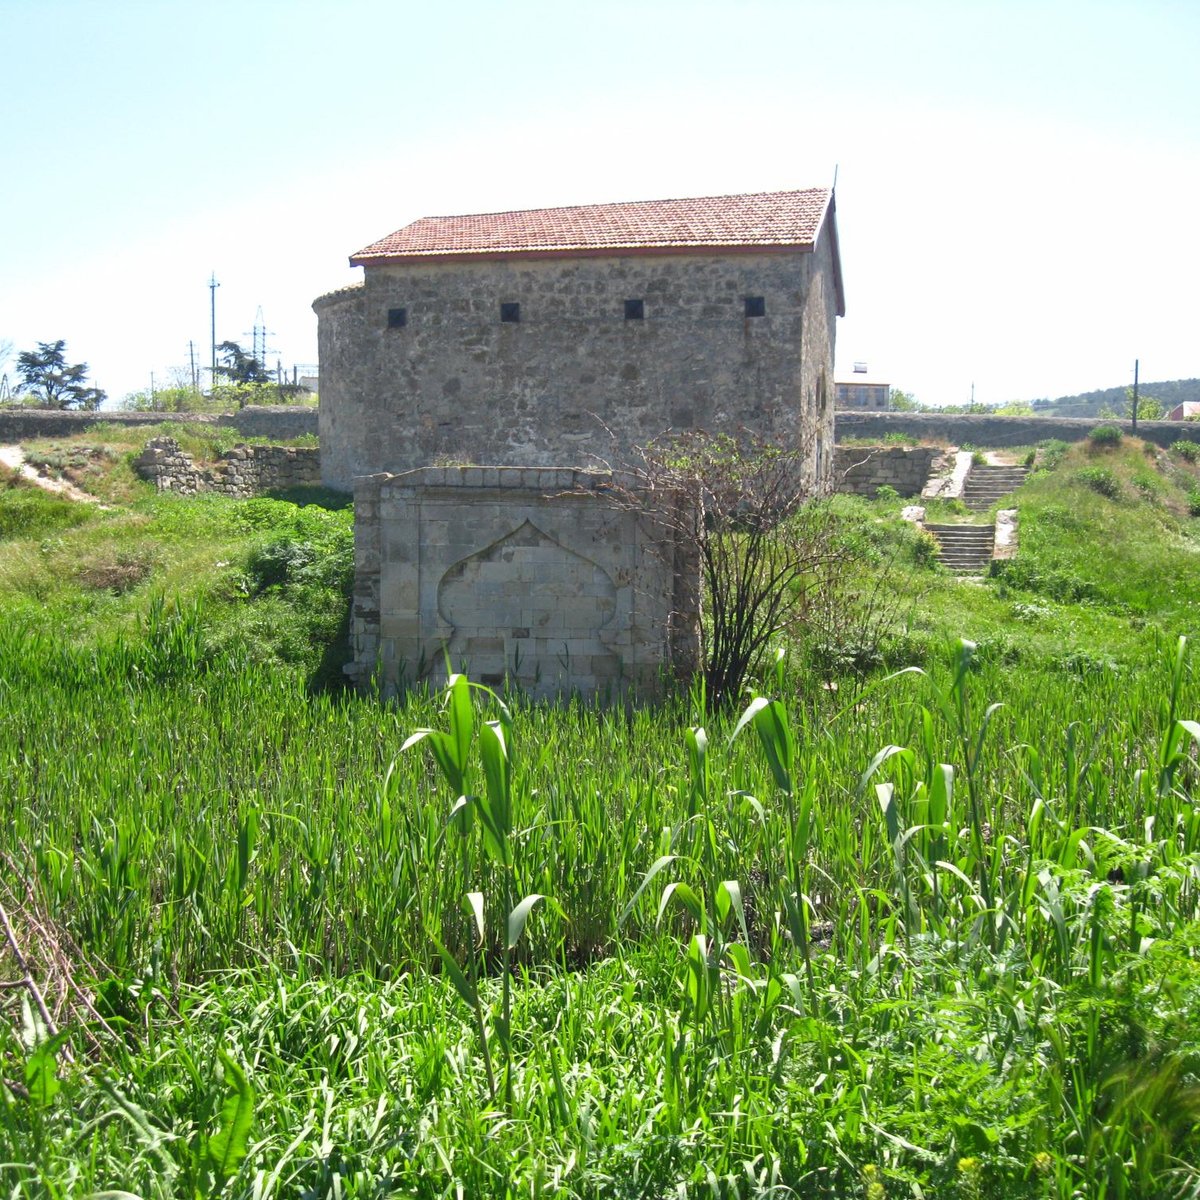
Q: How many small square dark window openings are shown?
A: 4